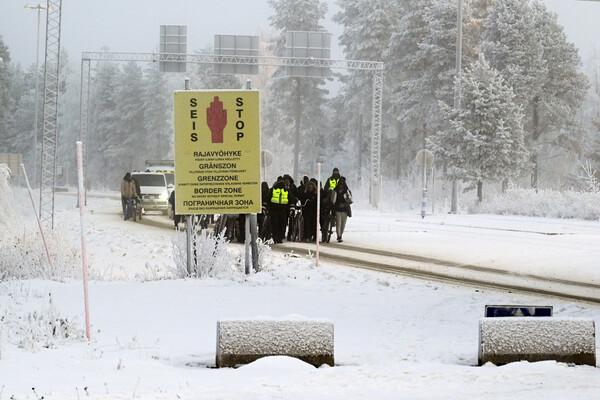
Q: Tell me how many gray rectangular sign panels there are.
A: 3